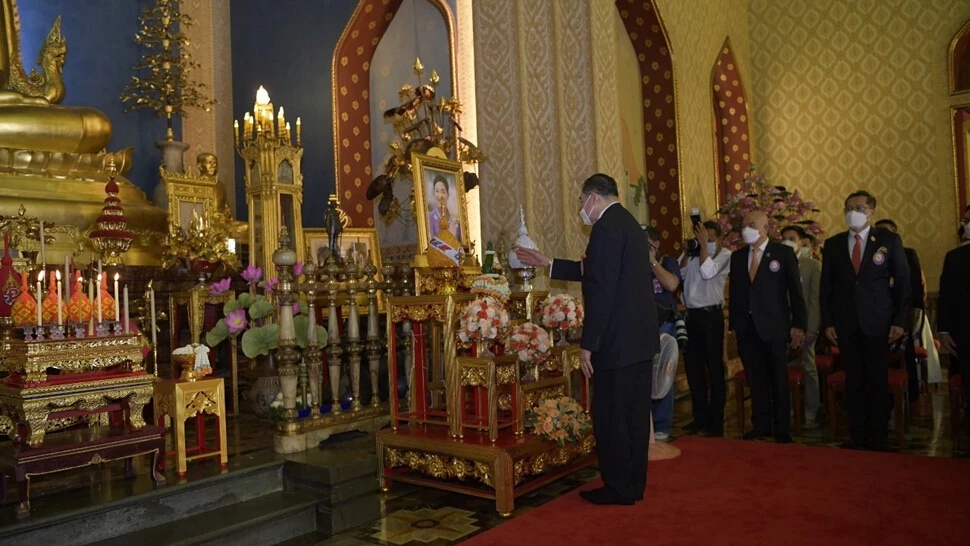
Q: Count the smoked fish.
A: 0